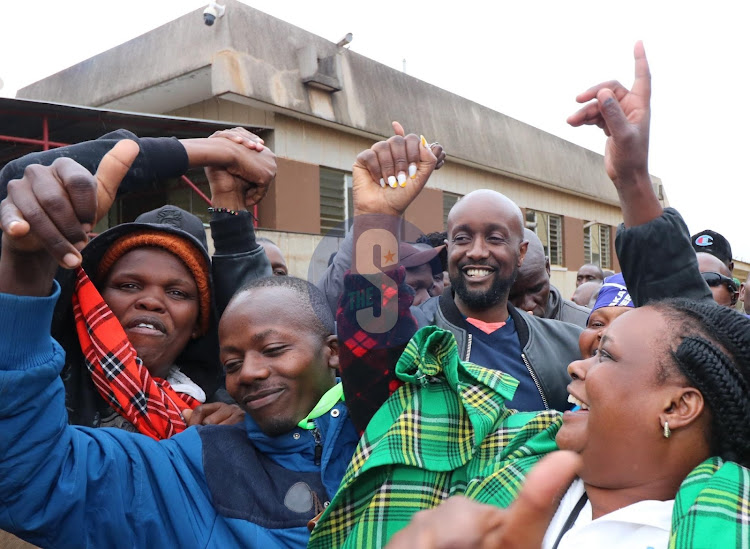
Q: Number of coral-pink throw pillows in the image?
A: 0